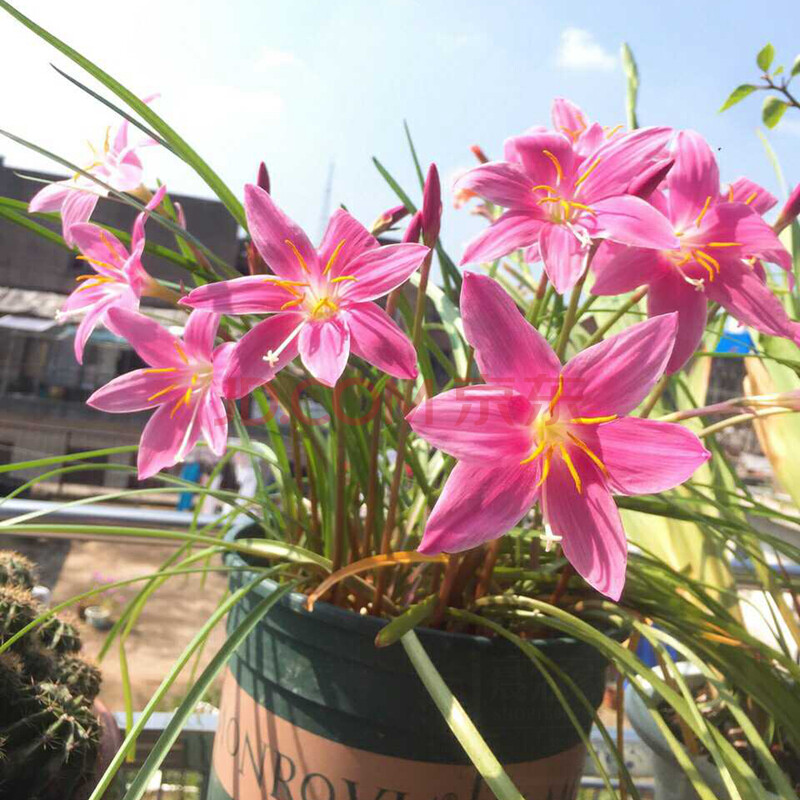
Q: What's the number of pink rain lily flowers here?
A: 9